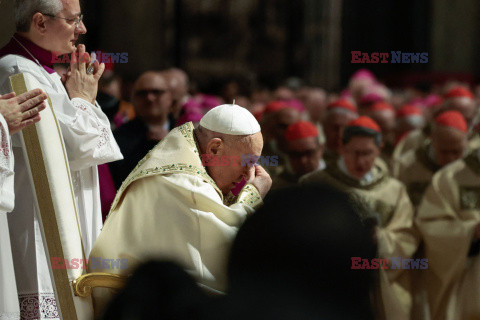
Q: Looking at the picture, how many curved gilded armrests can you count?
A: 1